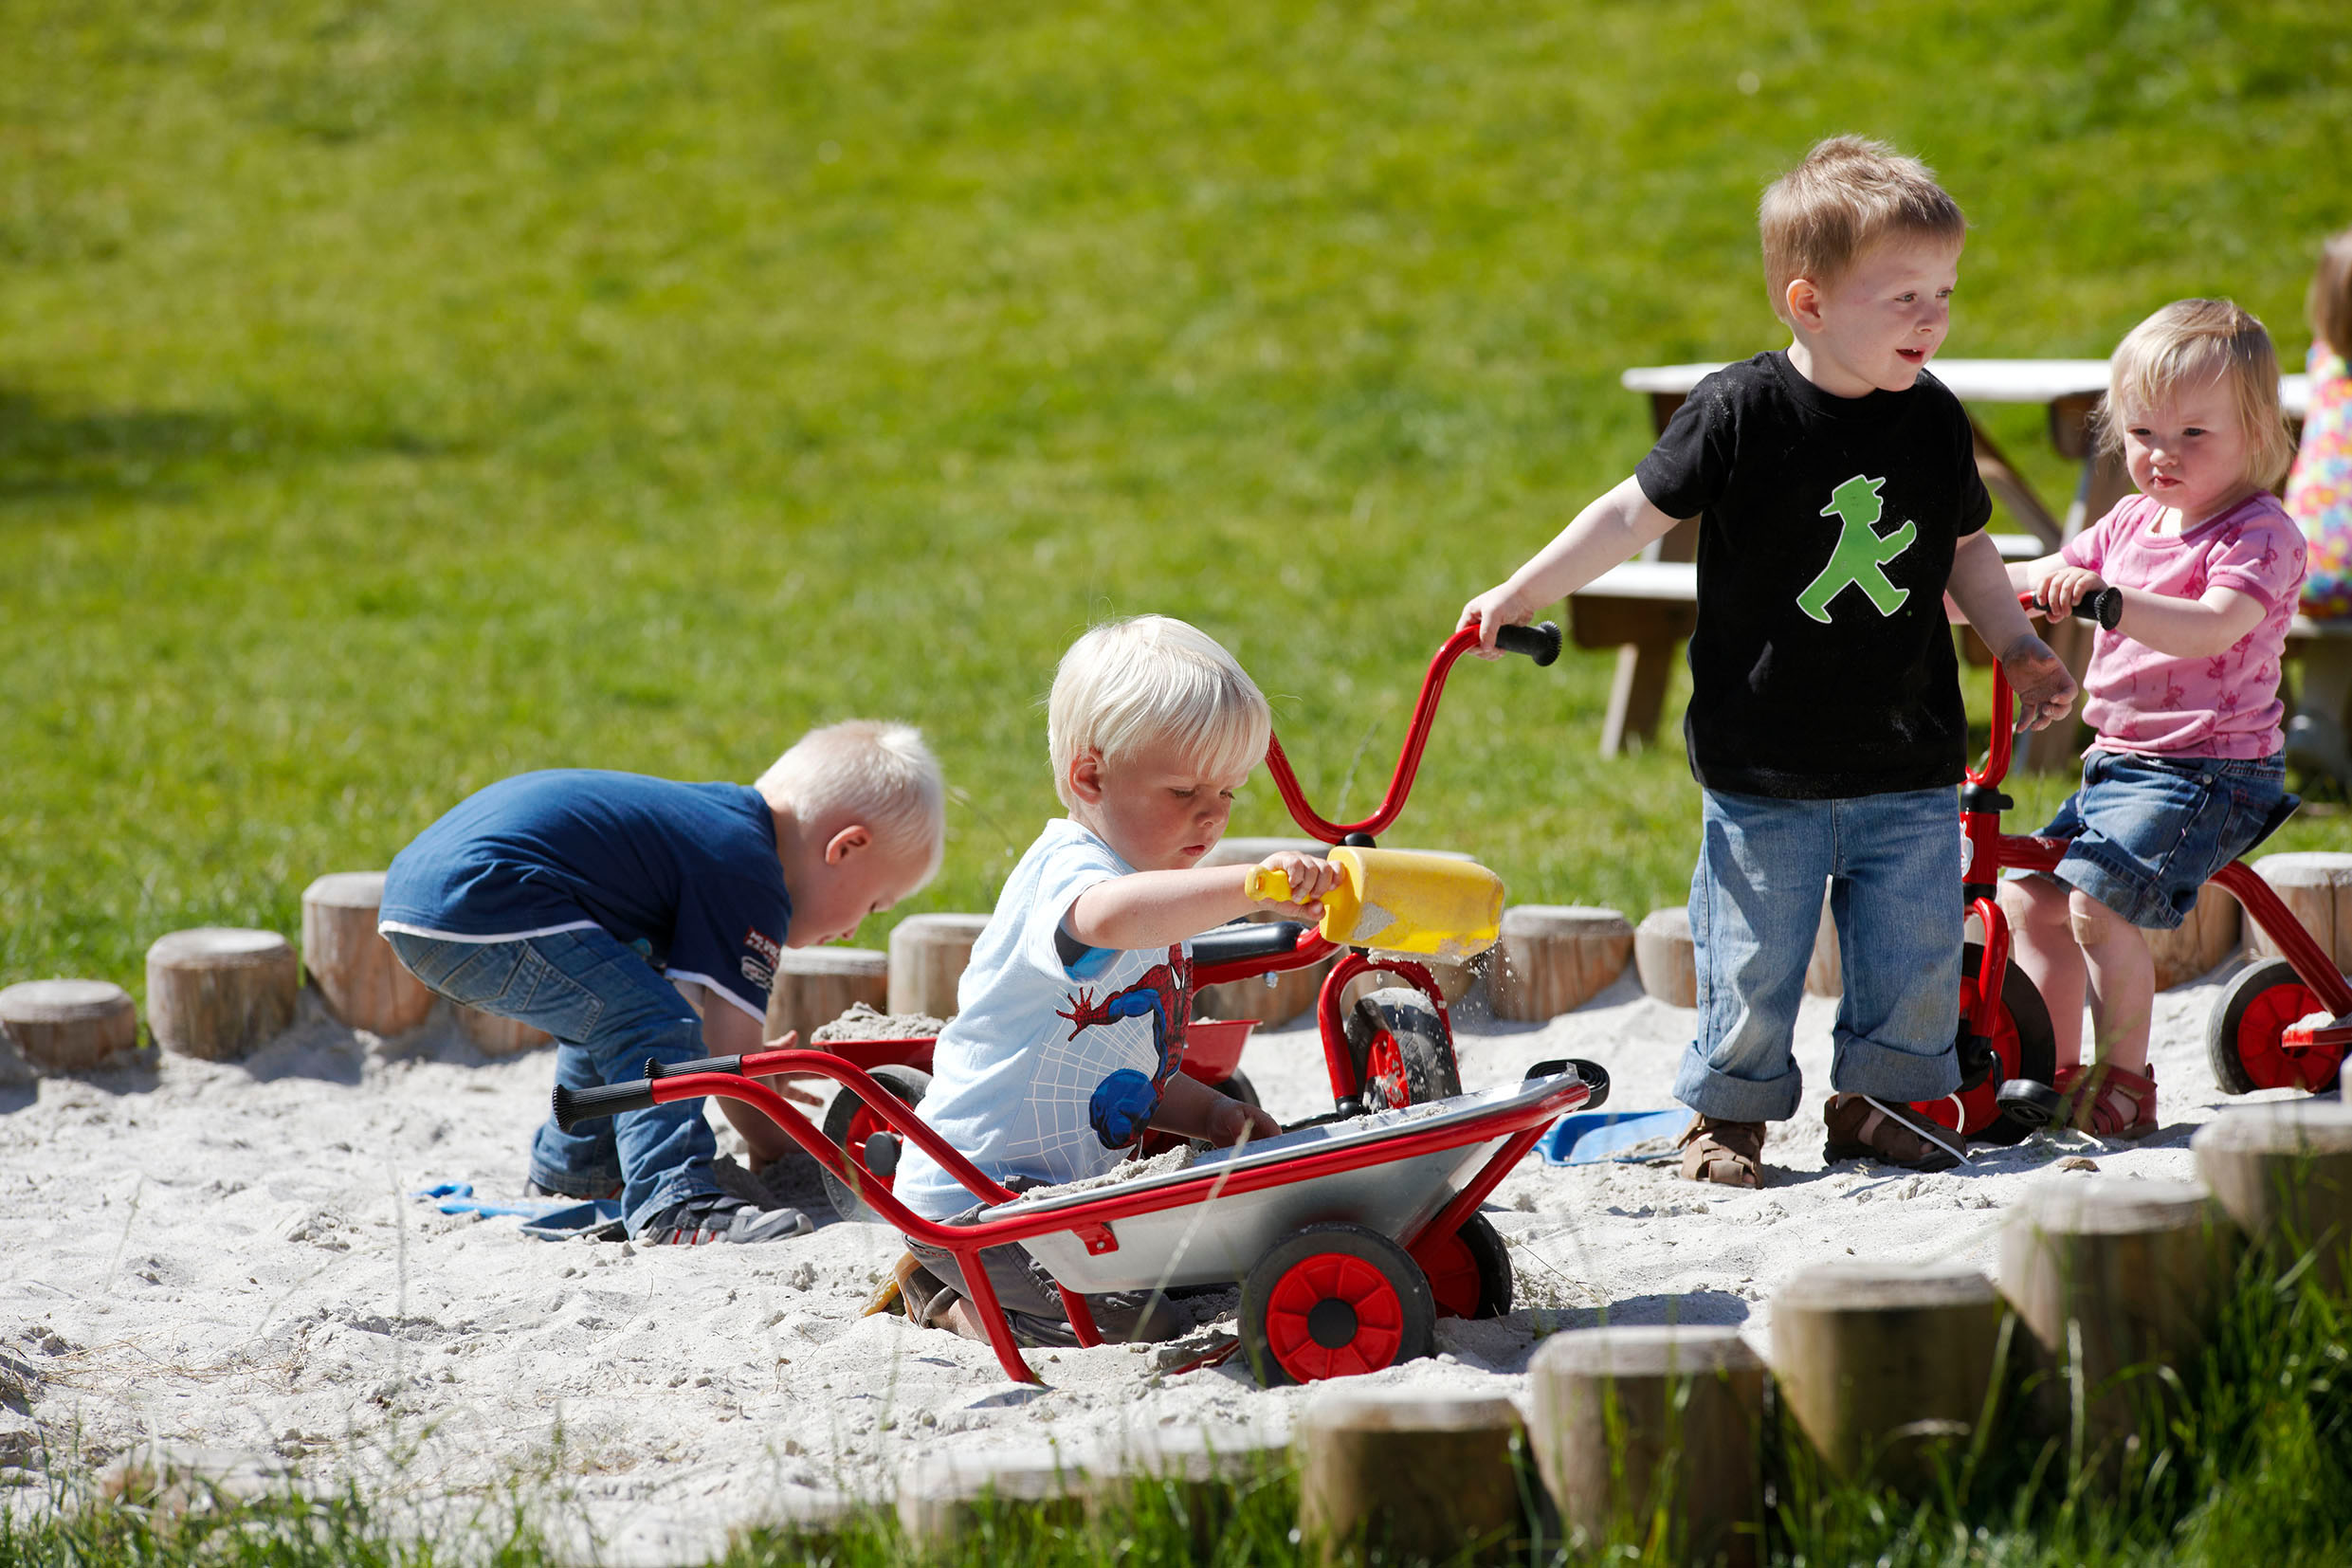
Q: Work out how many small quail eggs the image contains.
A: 0